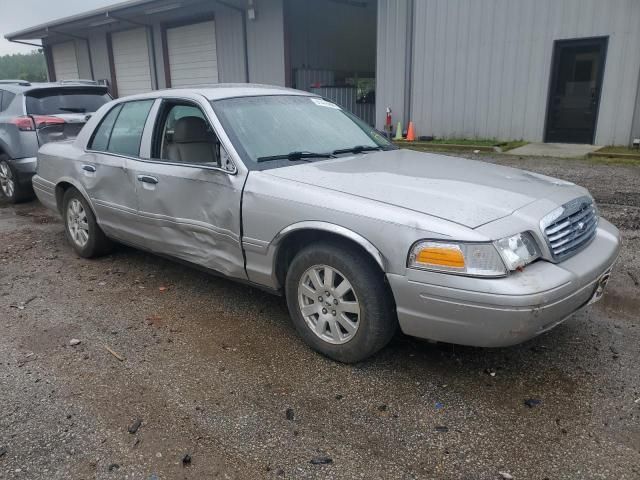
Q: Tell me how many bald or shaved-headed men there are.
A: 0